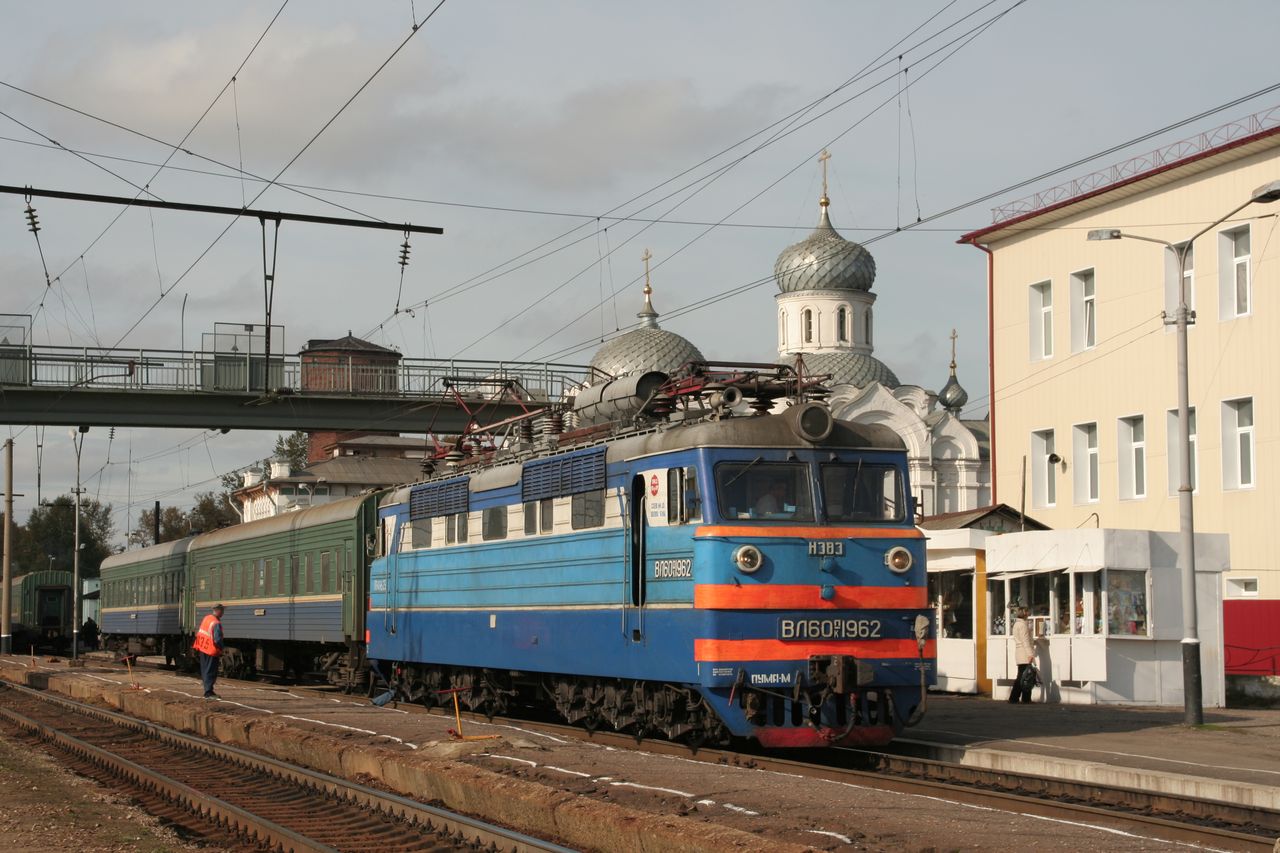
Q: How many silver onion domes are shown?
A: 3